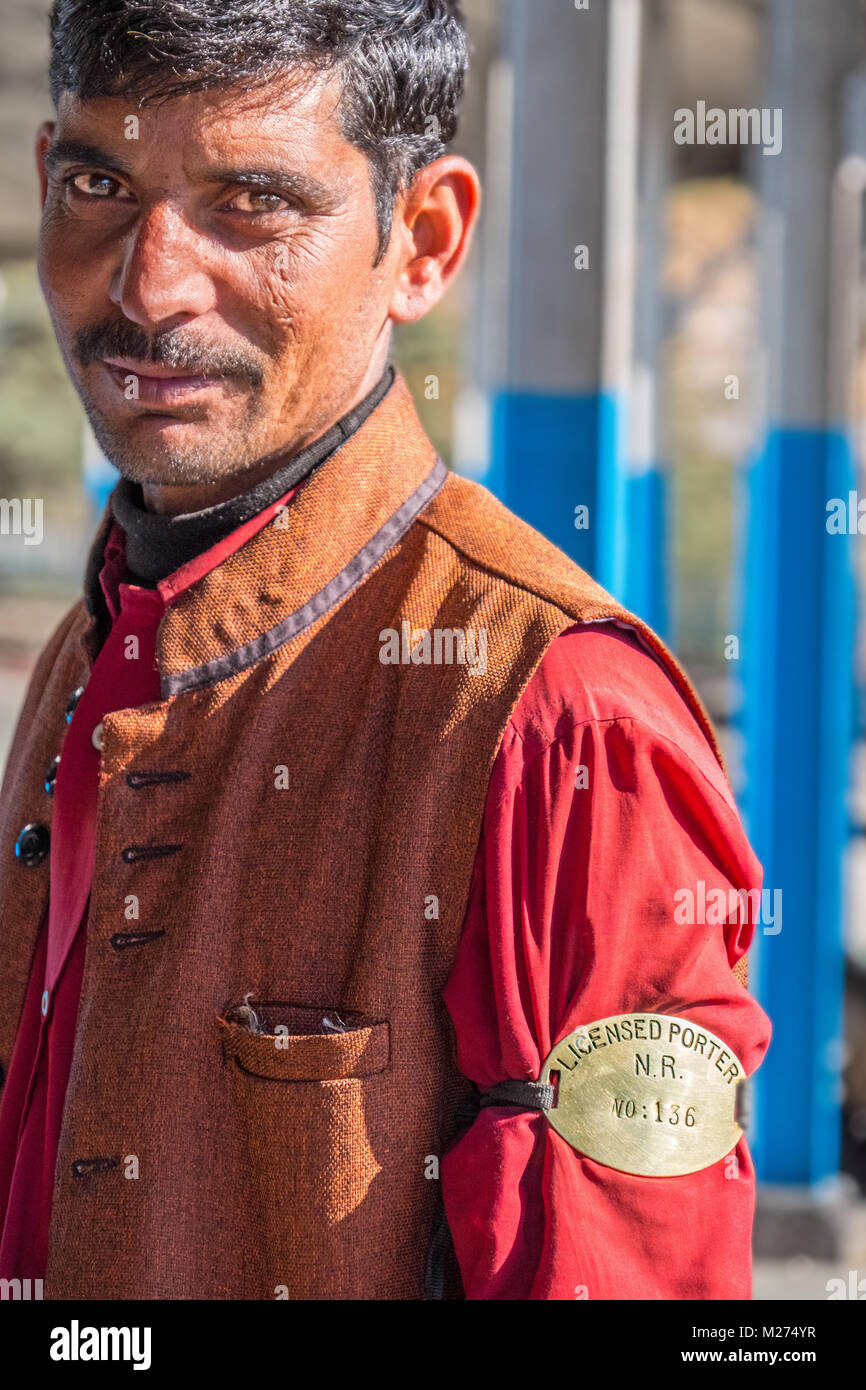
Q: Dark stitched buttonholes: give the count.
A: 4